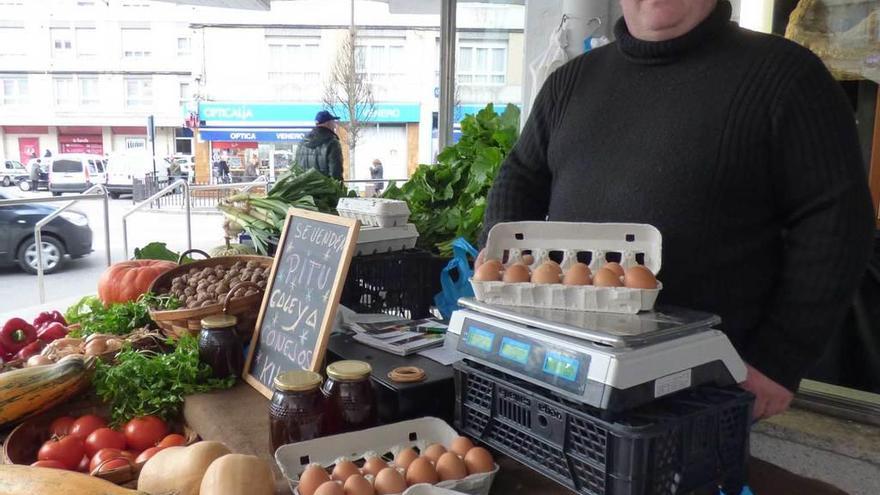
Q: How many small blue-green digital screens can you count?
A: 3